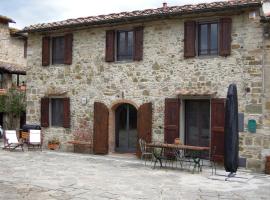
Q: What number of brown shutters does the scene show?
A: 12